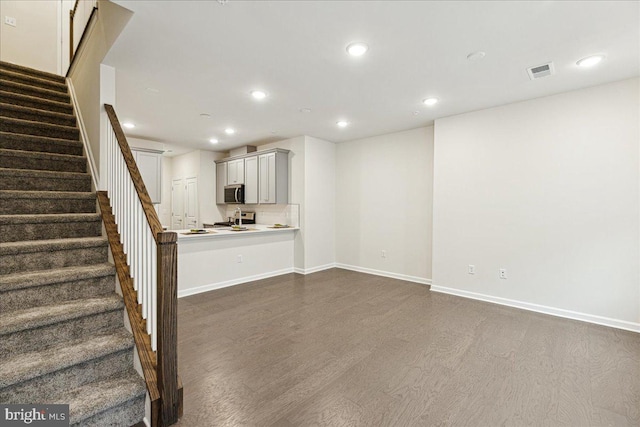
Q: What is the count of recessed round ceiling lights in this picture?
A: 8